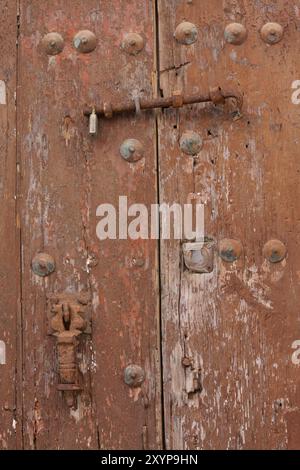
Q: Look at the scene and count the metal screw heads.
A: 12